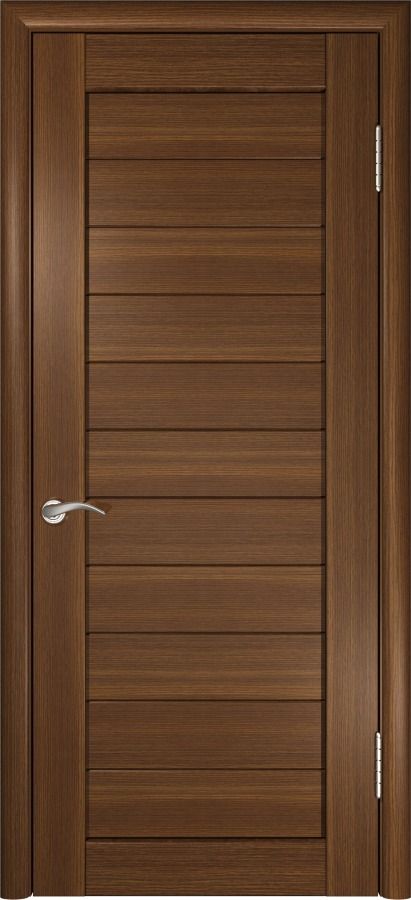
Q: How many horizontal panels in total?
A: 11